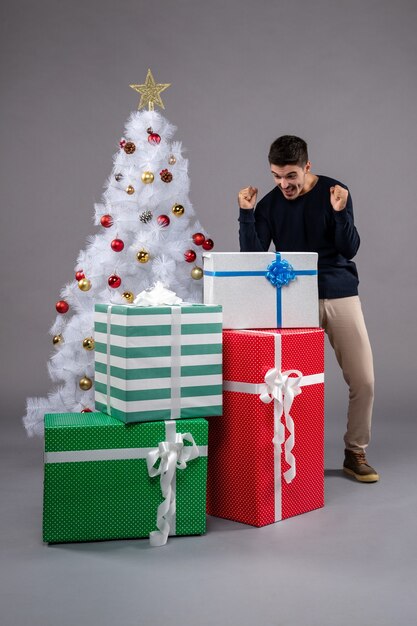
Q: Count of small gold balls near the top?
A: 2